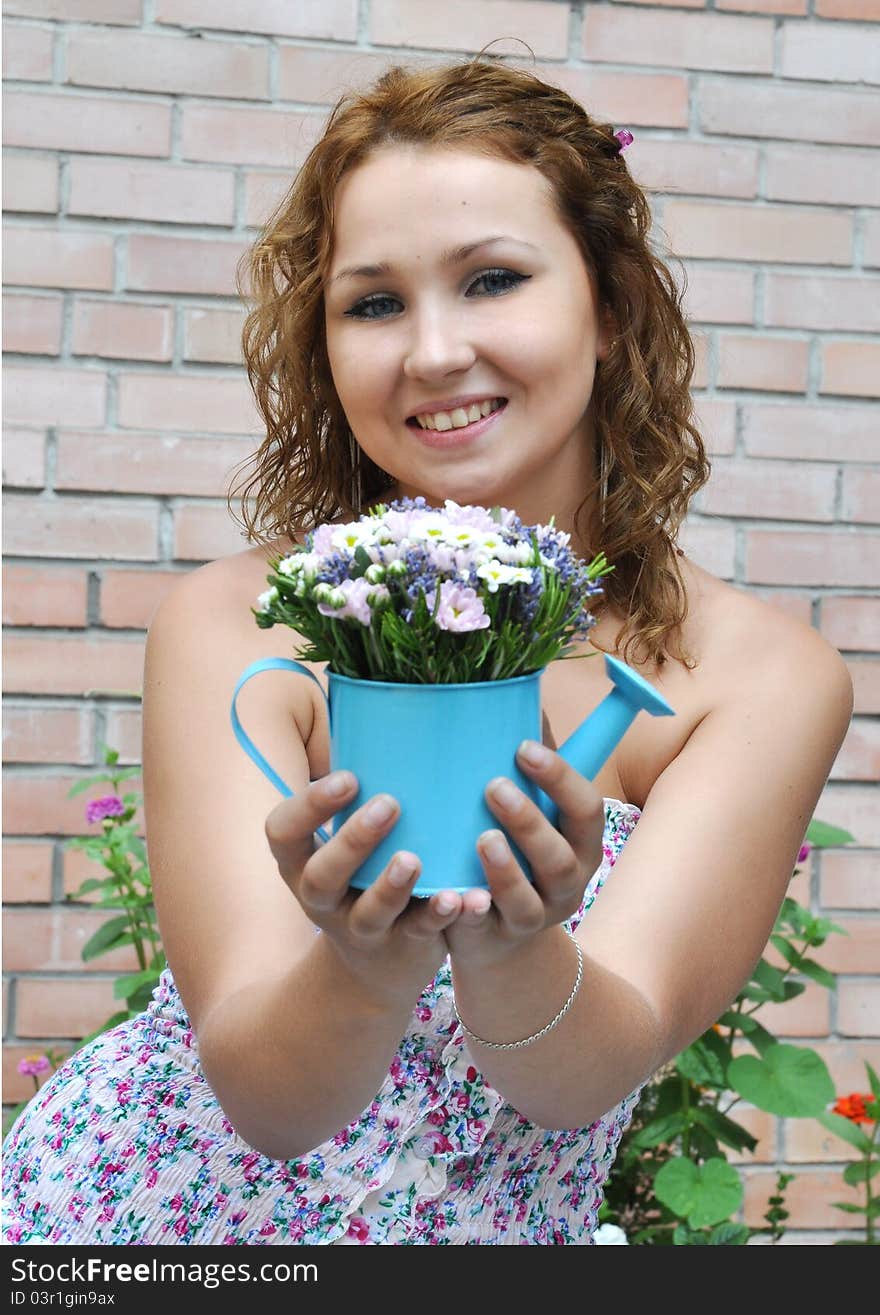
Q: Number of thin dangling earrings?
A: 2